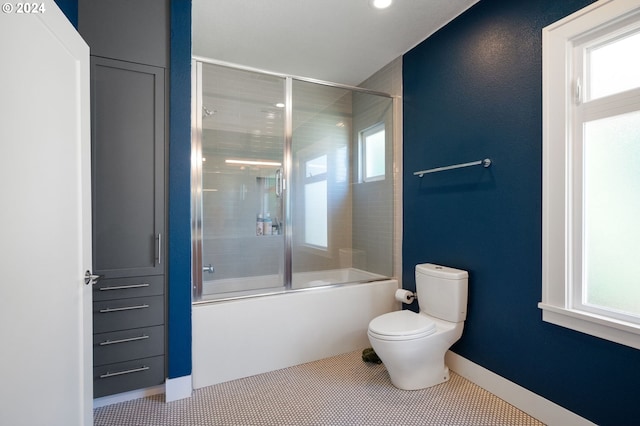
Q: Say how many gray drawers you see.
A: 4